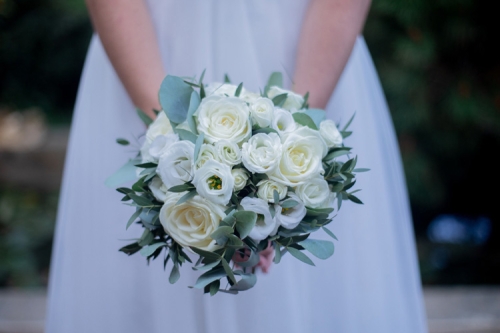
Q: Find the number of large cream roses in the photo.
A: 3